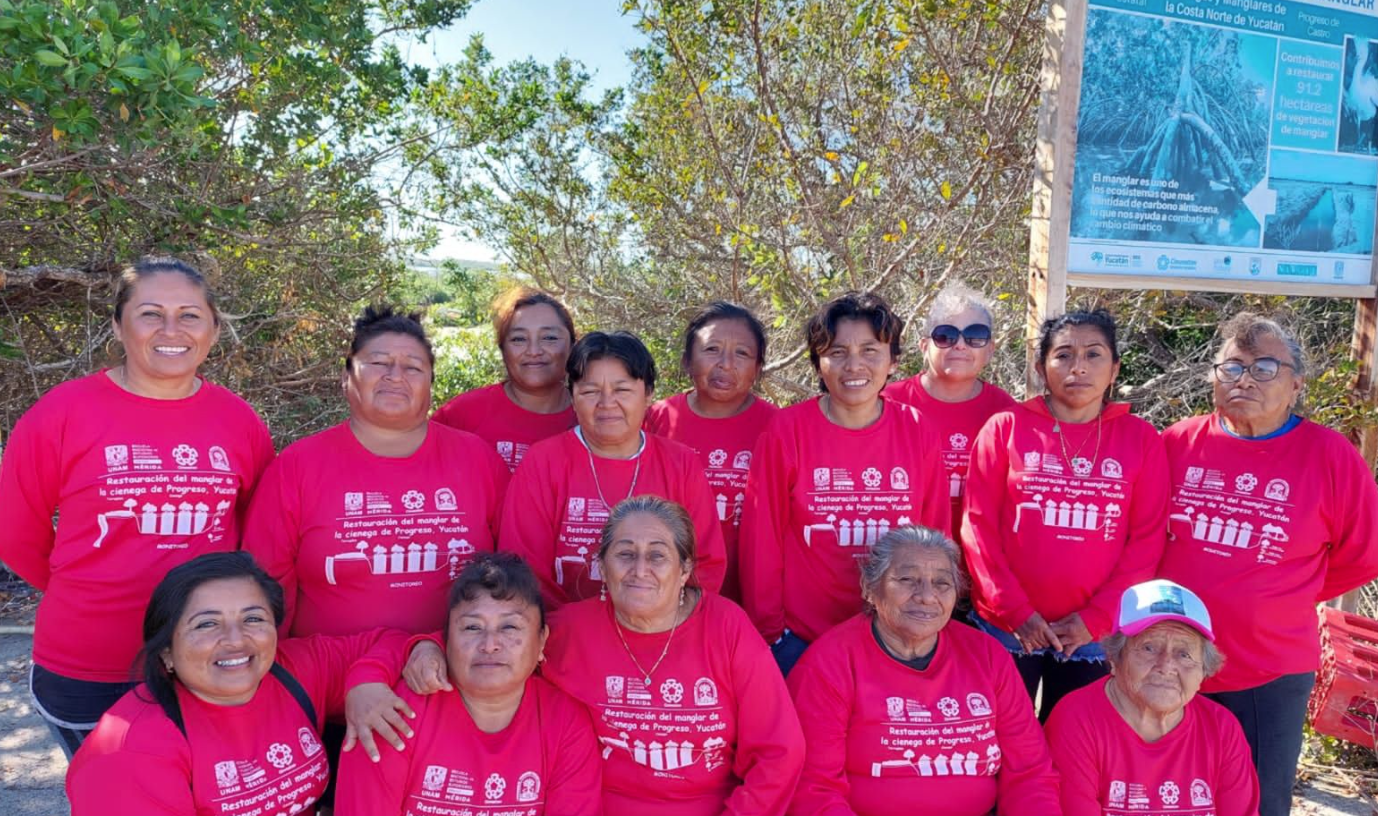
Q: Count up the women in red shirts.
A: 14